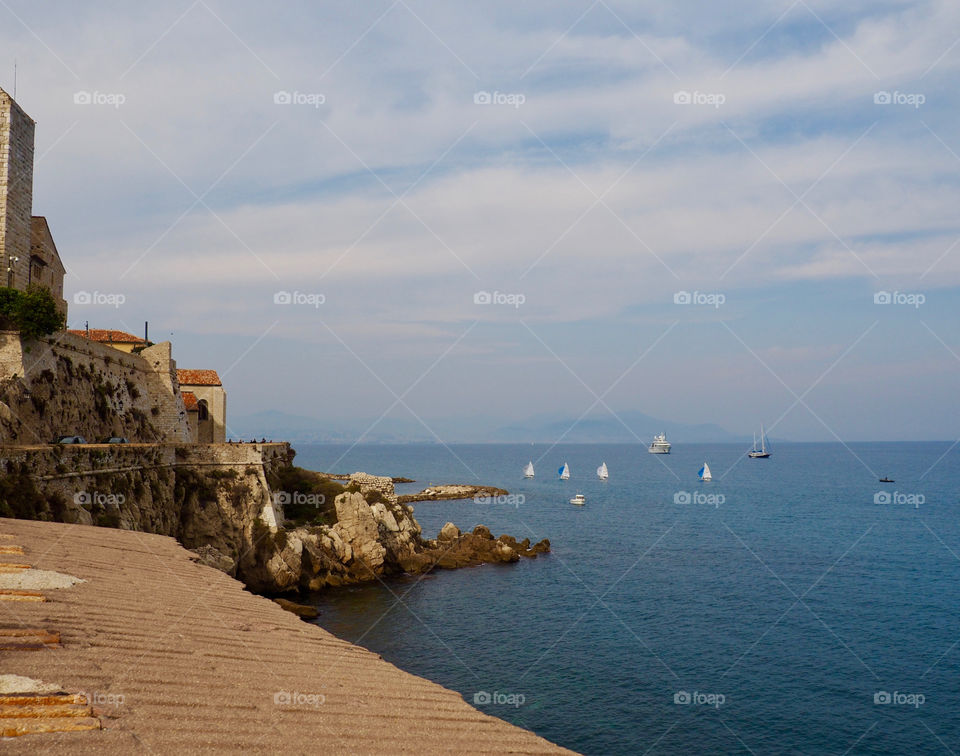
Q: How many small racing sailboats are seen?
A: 4